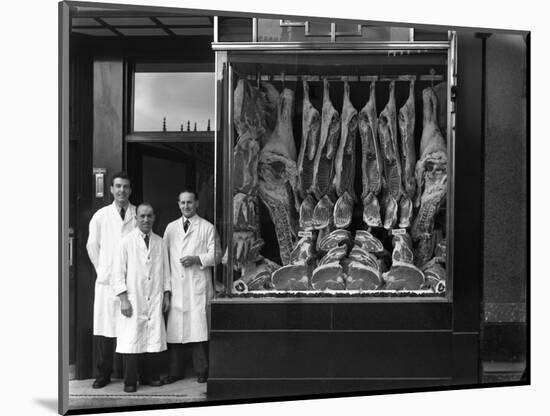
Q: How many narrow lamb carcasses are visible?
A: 6